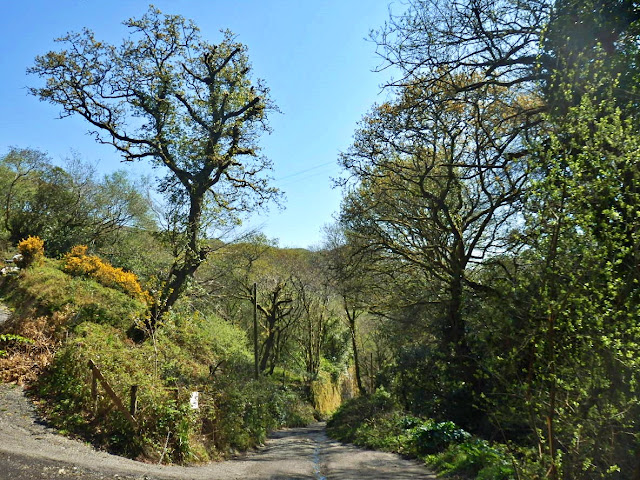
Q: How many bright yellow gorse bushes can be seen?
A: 2